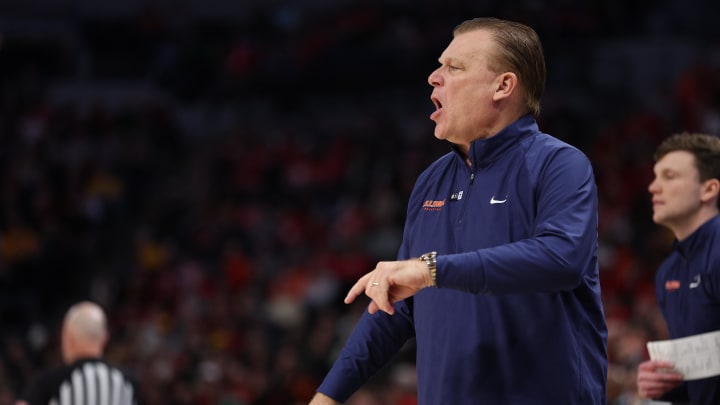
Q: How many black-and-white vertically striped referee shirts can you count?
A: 1